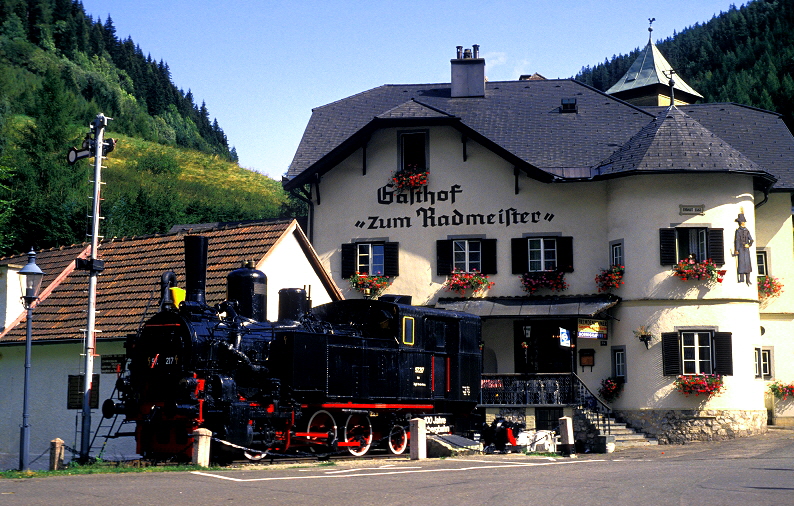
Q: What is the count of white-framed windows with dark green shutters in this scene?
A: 5